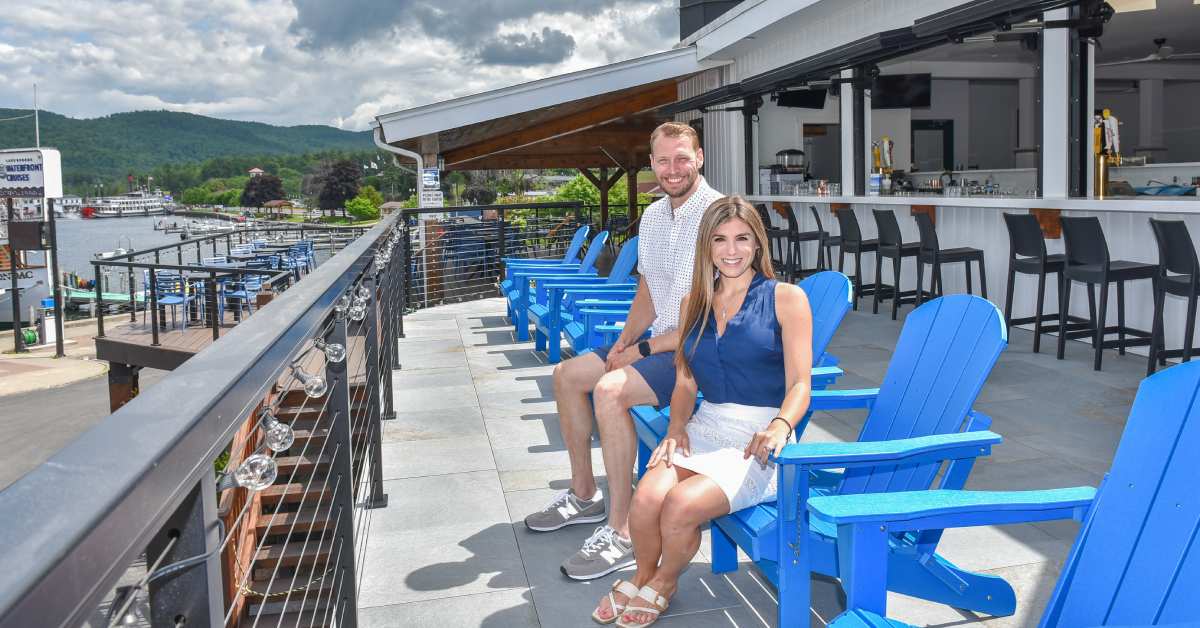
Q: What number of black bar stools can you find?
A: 9